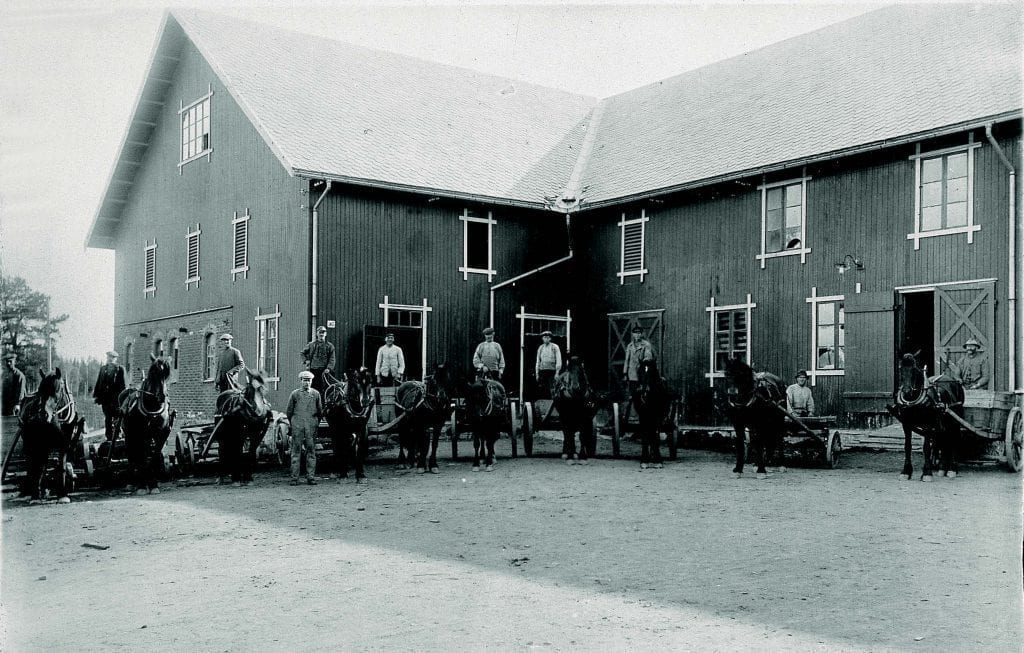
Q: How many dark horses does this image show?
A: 10